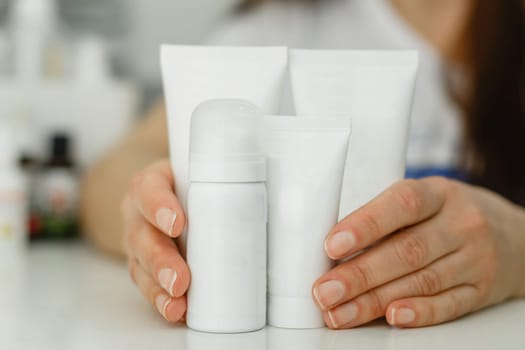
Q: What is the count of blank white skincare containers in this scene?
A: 4